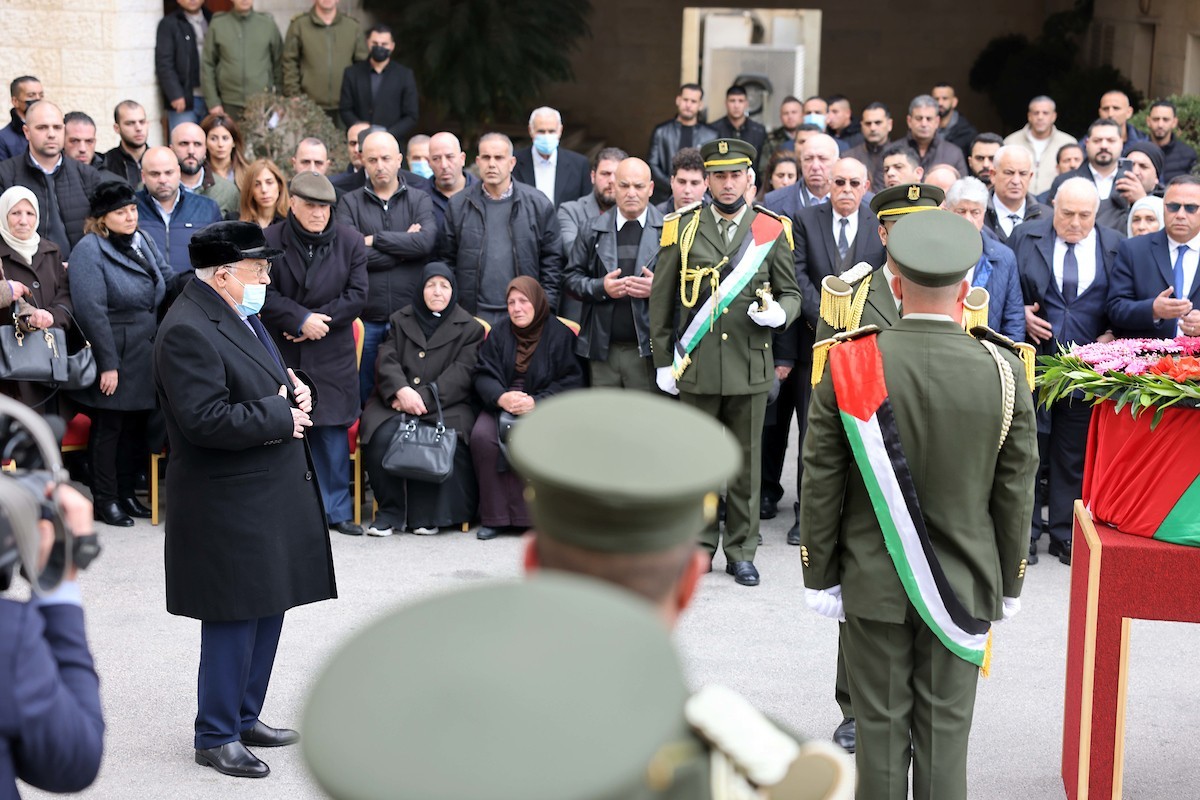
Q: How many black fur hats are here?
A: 2